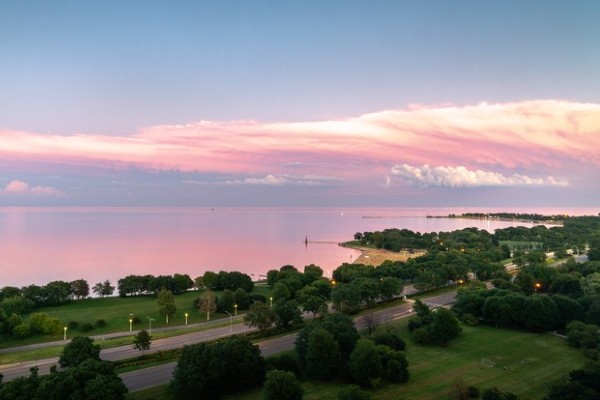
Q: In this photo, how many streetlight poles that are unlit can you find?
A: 2